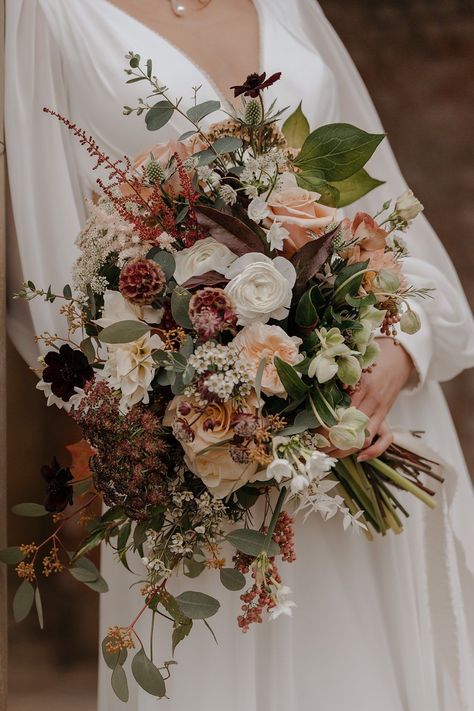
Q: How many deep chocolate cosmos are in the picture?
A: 3